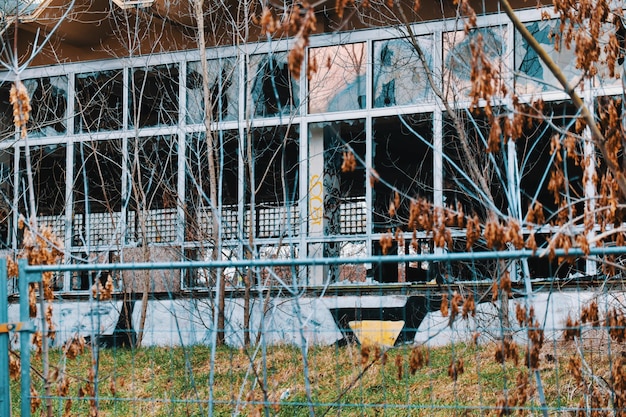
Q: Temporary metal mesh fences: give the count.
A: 1